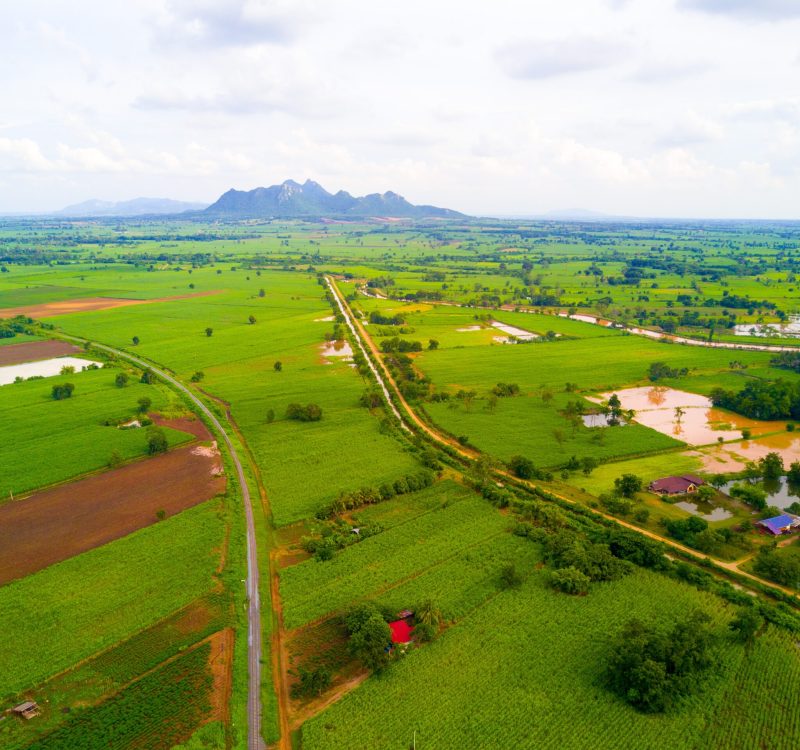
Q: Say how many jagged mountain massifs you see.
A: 1